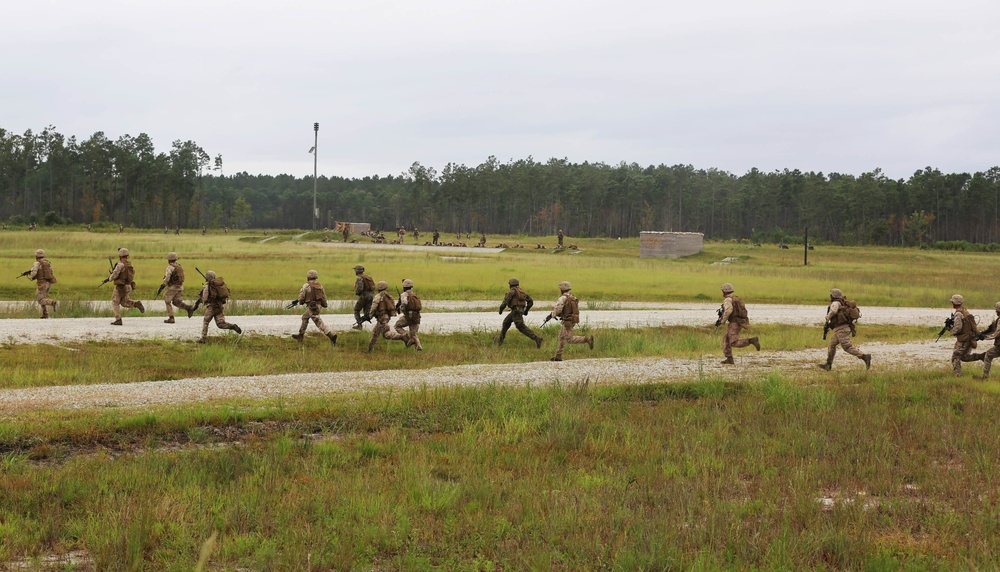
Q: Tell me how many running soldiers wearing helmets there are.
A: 14